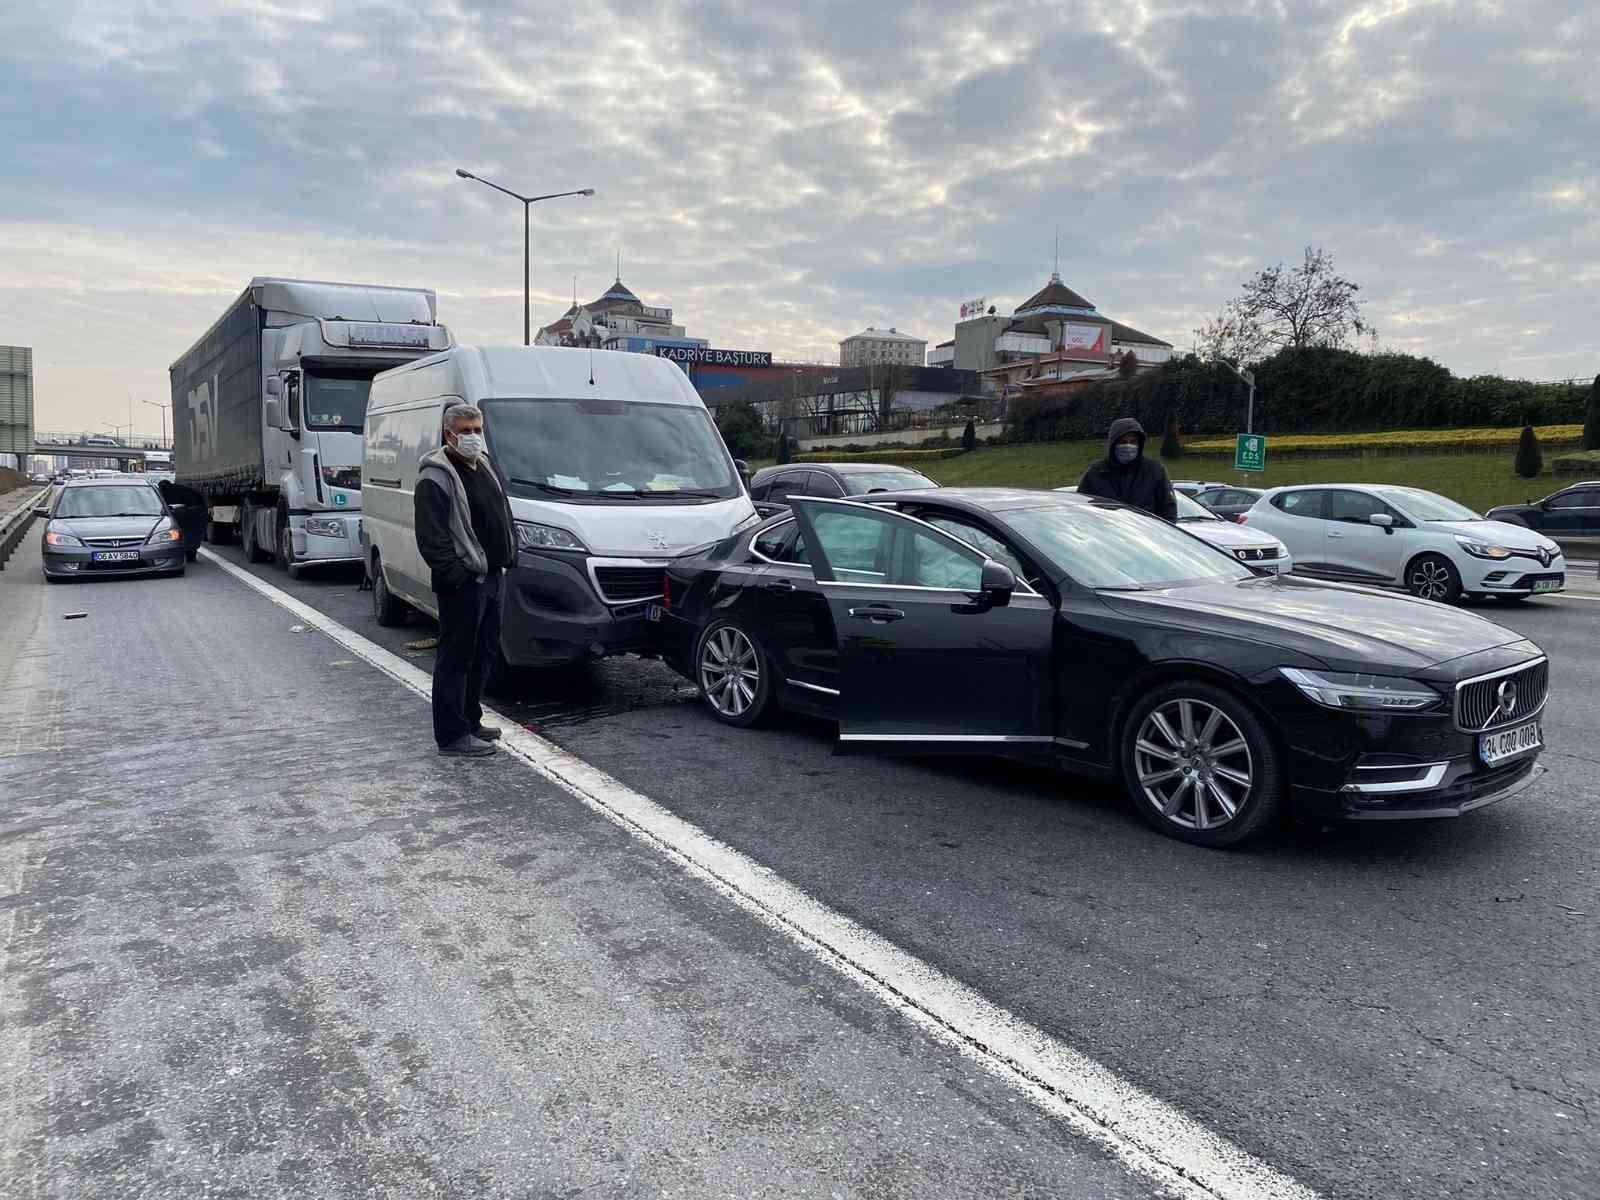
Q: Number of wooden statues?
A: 0